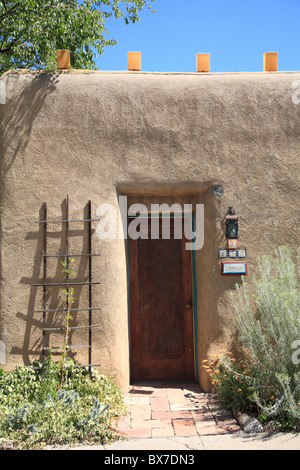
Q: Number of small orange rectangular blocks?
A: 4